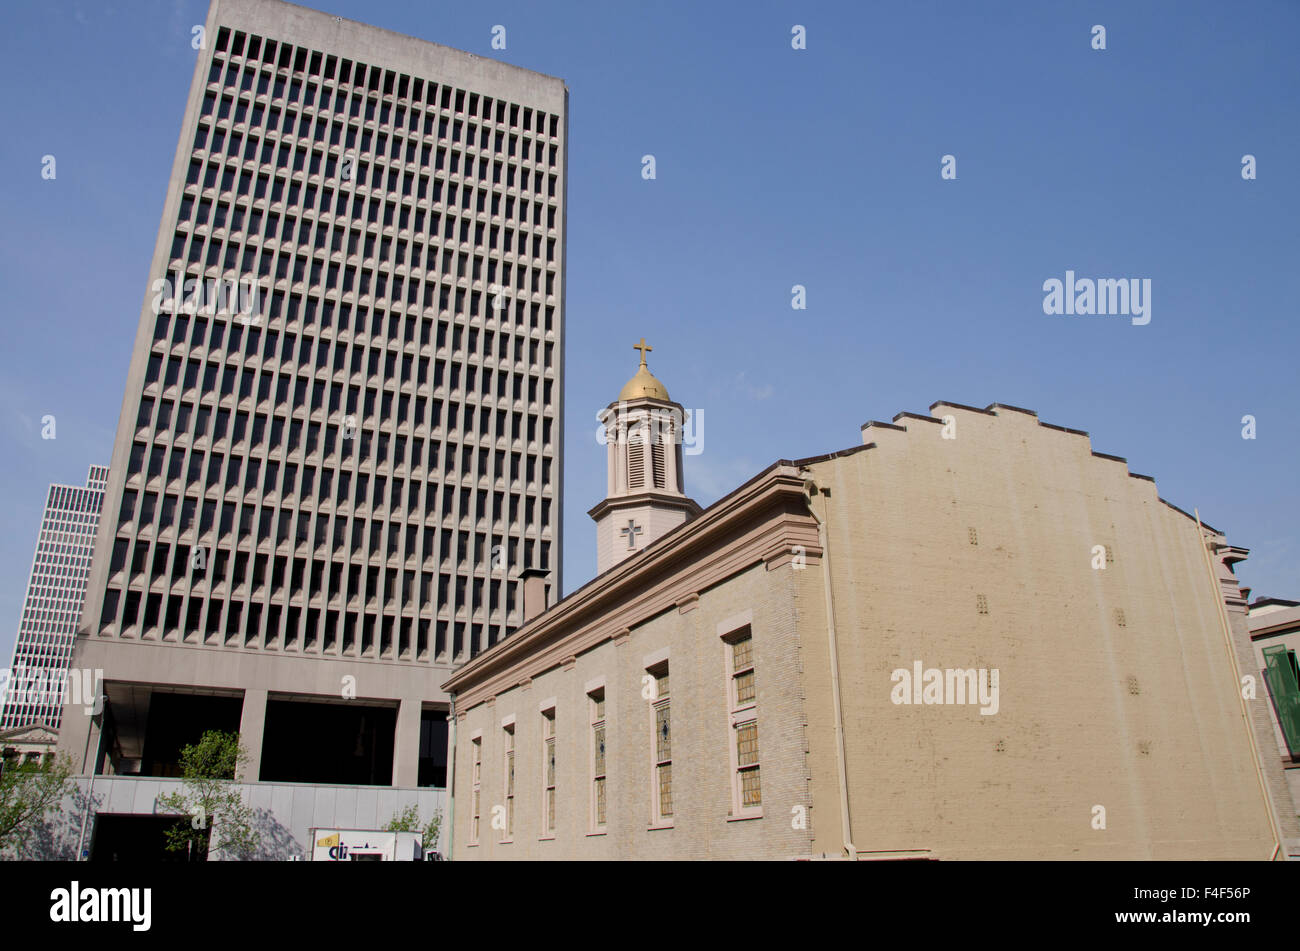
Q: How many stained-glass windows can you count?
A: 6